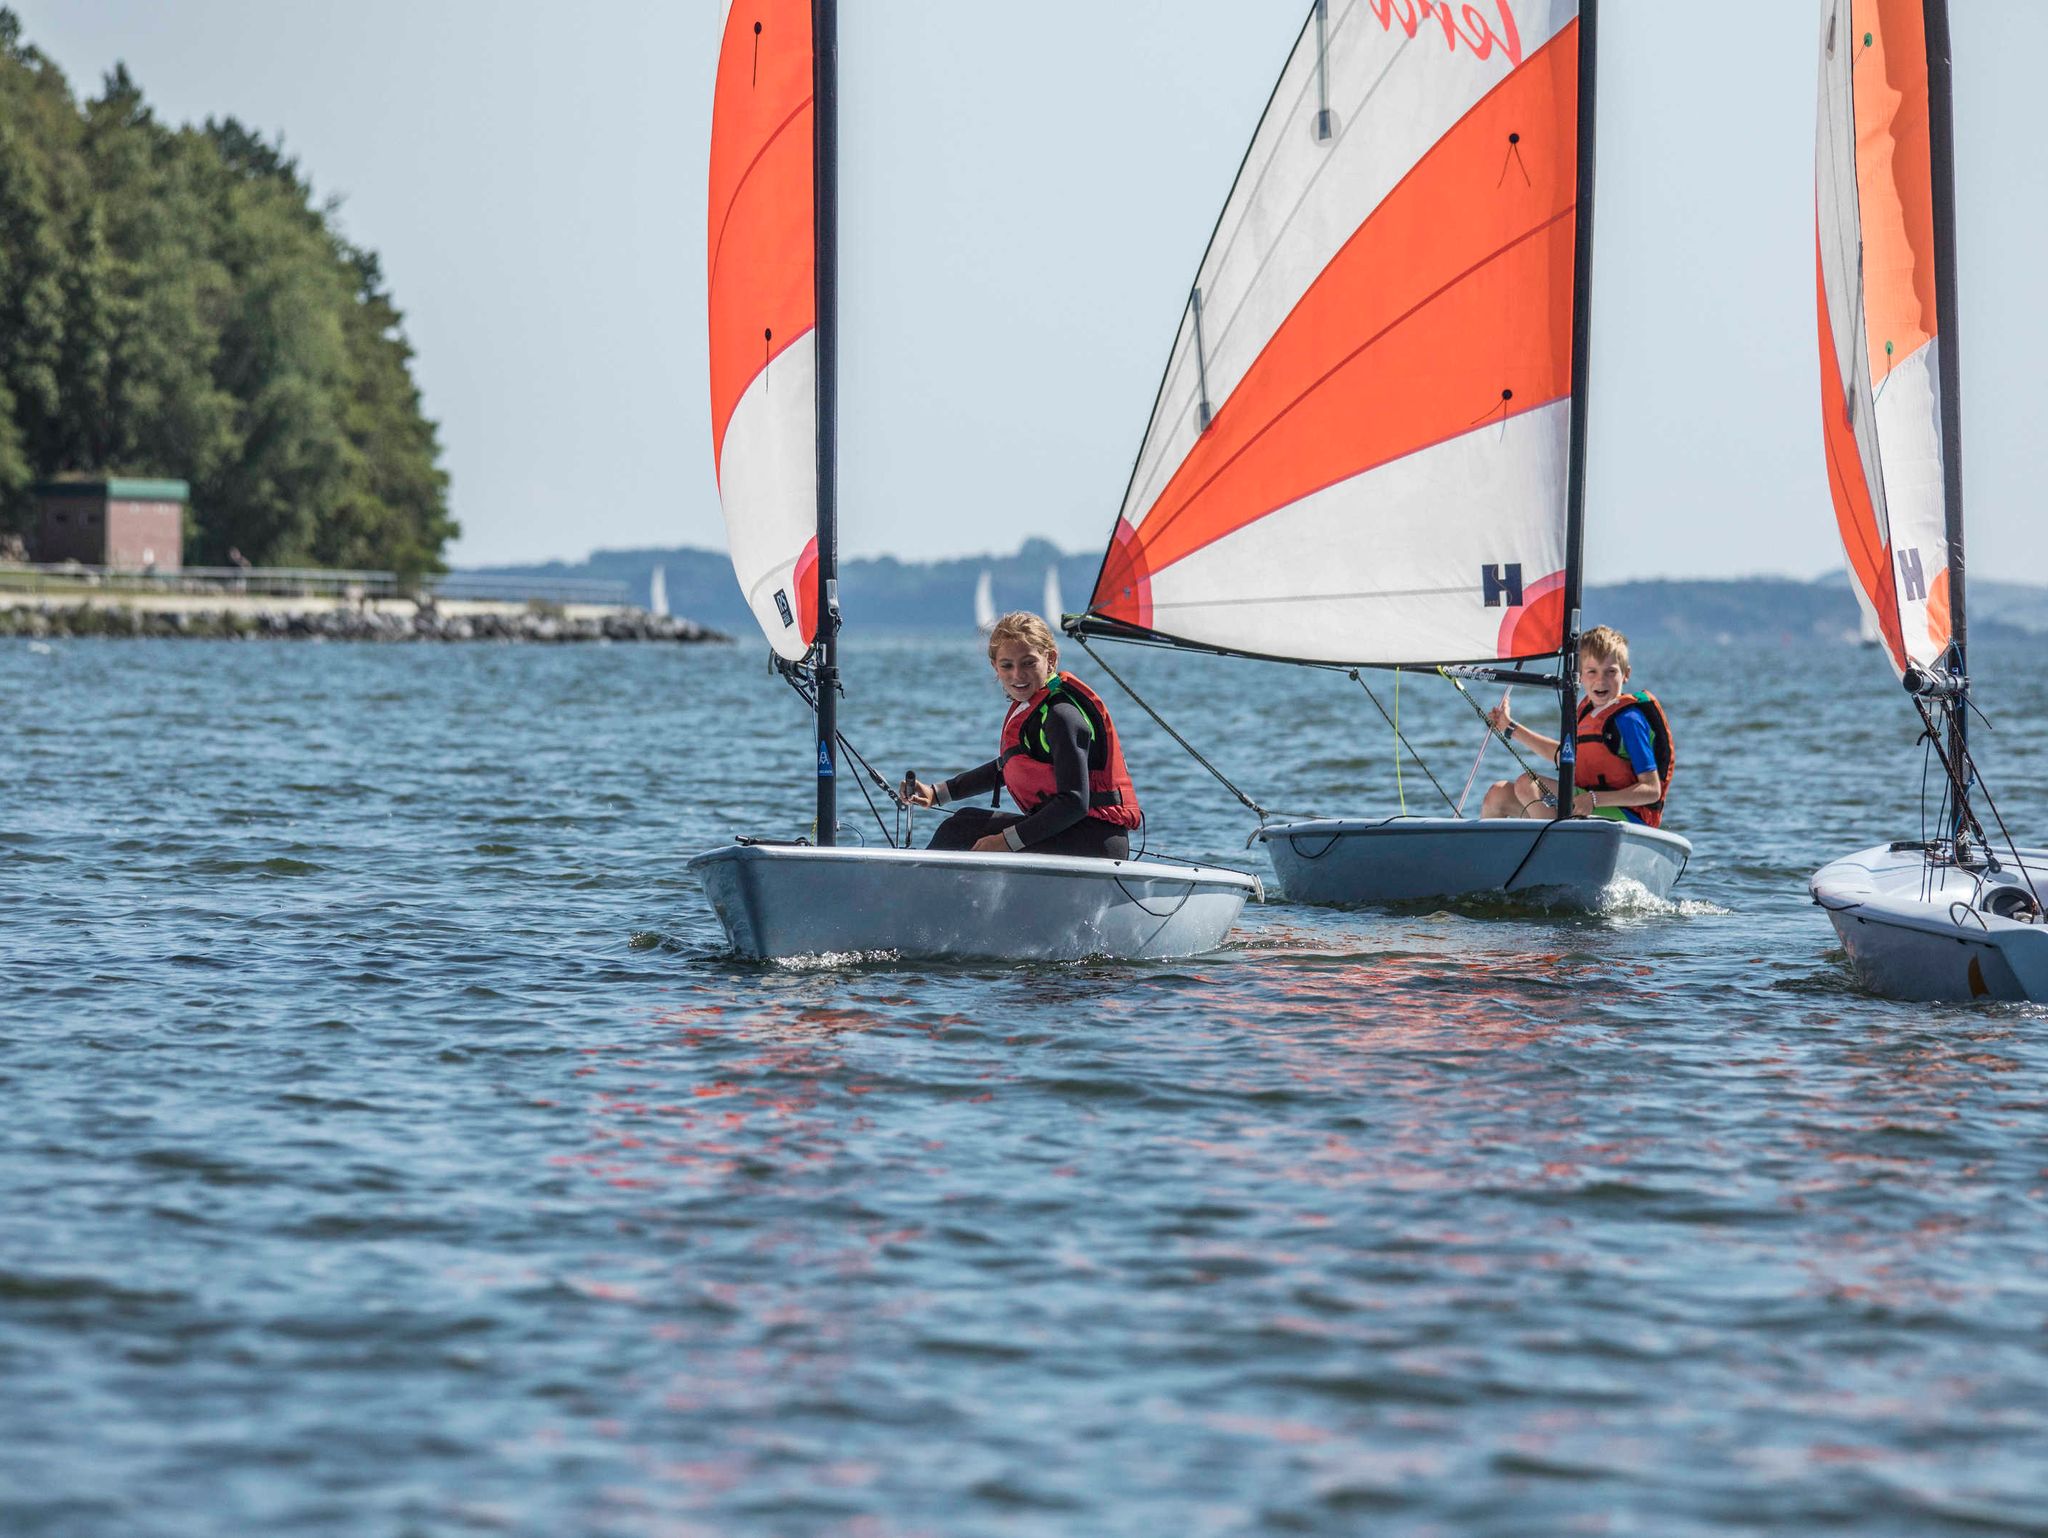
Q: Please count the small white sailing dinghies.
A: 3